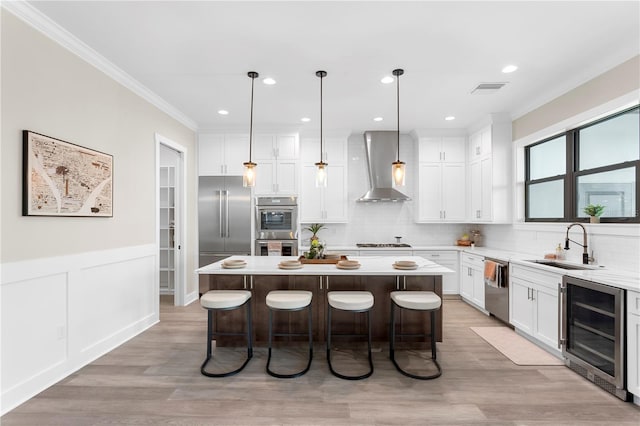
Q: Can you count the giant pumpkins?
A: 0